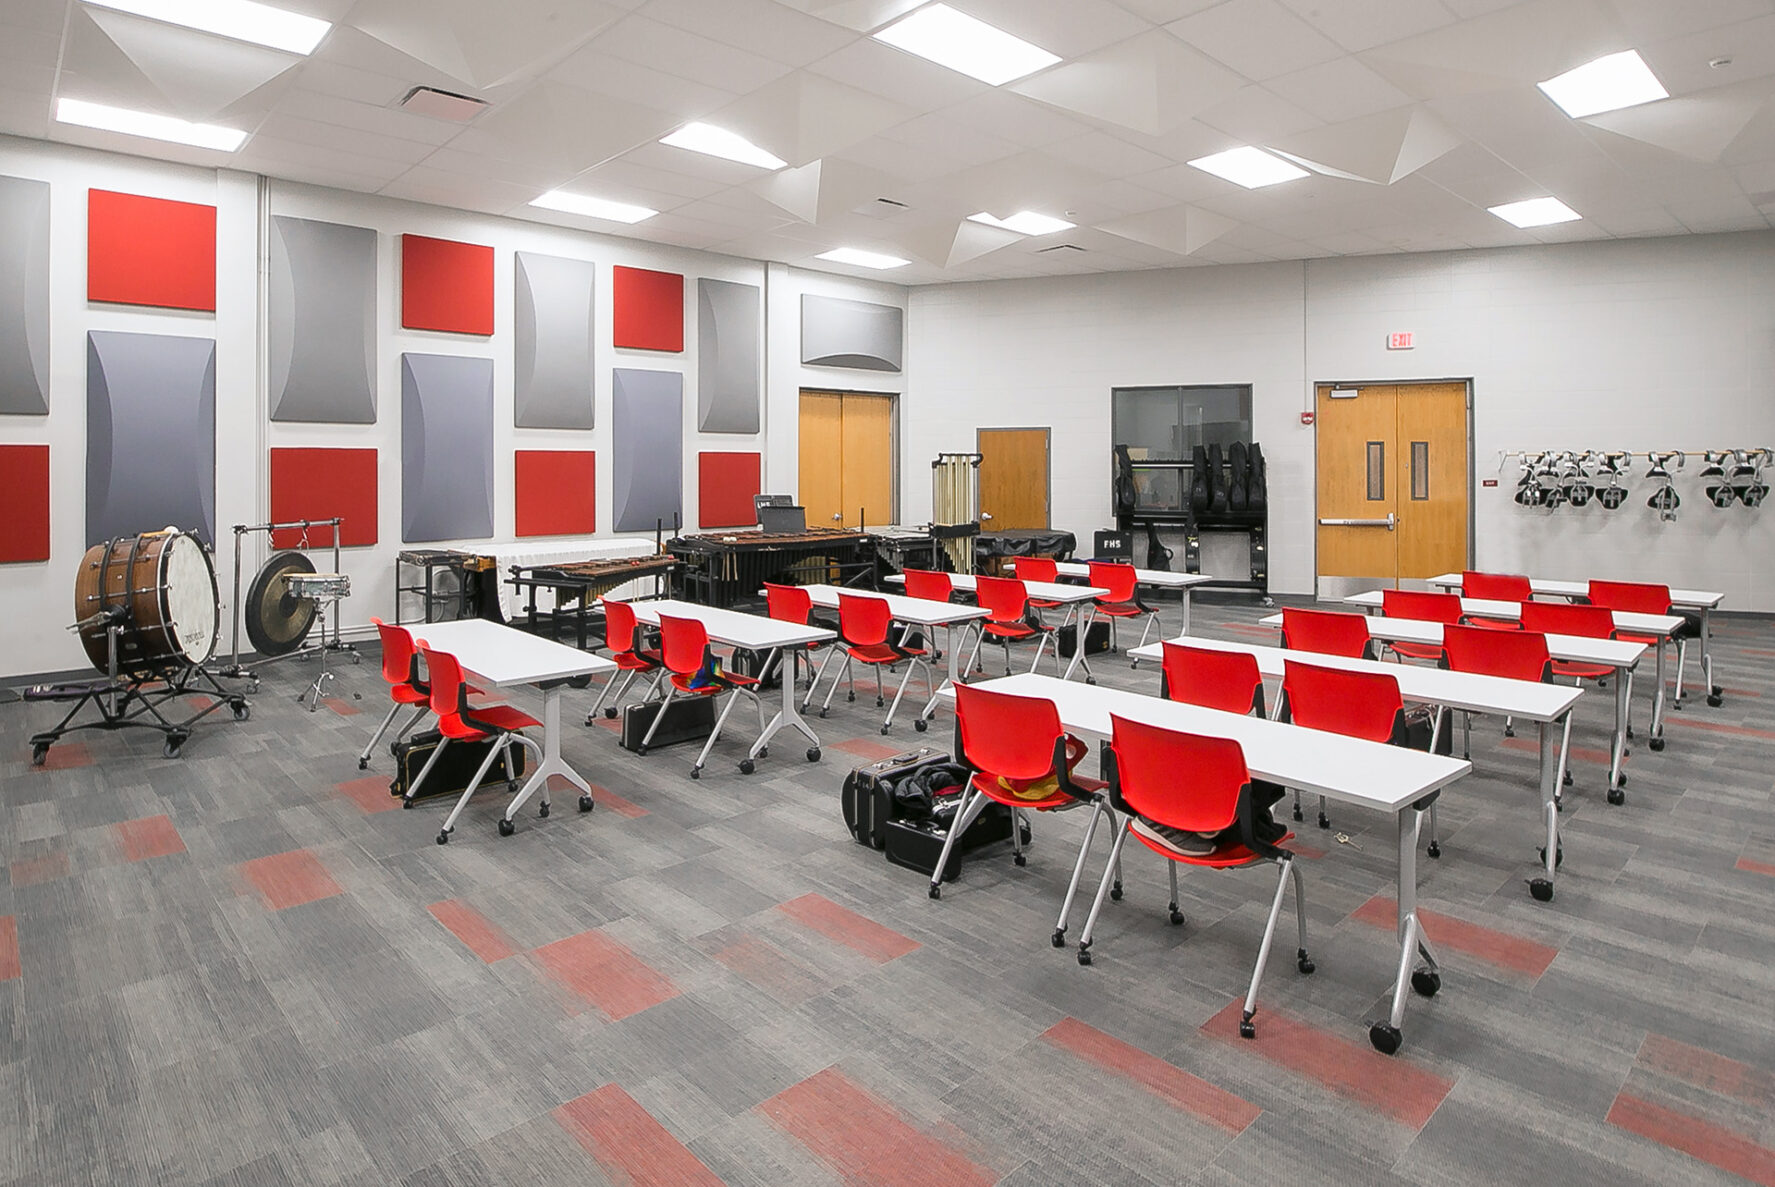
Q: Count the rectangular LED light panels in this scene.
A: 10